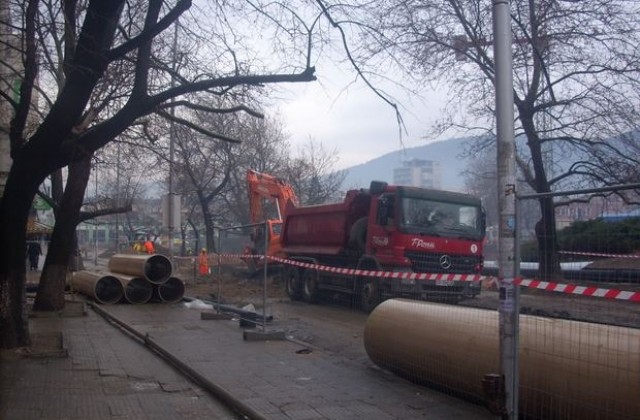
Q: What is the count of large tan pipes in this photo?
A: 5